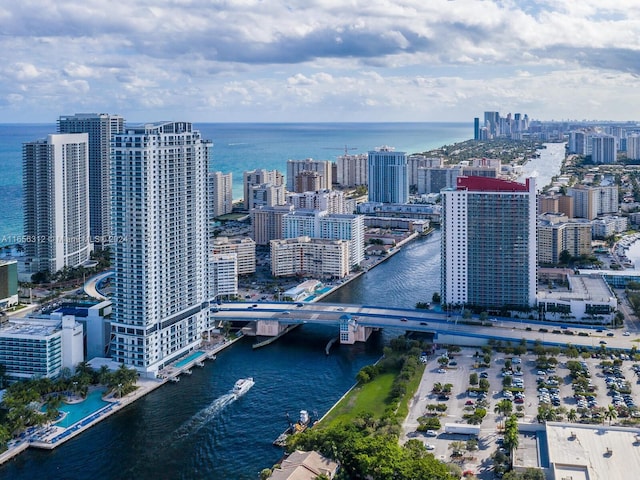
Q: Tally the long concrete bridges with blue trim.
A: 1